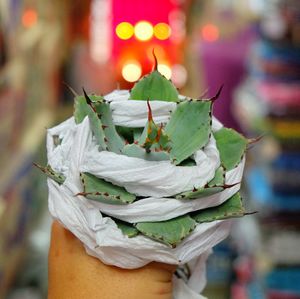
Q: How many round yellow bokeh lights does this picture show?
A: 5